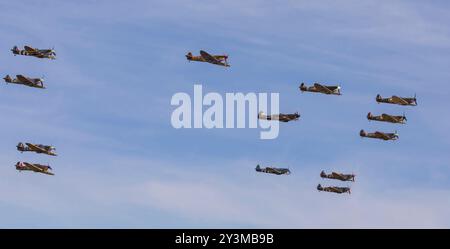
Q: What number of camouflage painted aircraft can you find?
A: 13